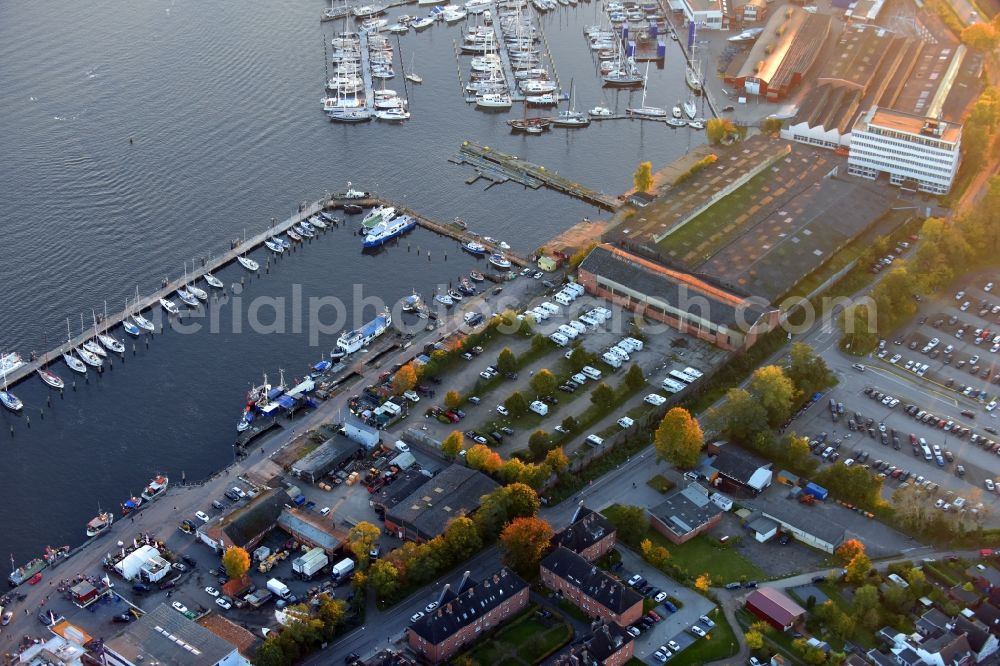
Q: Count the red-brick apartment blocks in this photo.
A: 4